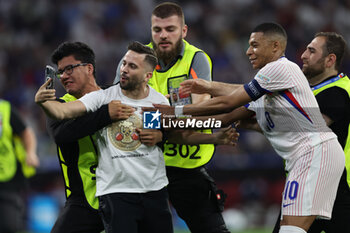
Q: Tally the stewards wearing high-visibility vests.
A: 4